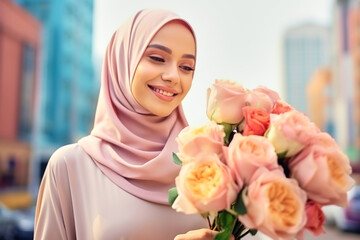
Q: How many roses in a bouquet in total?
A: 11